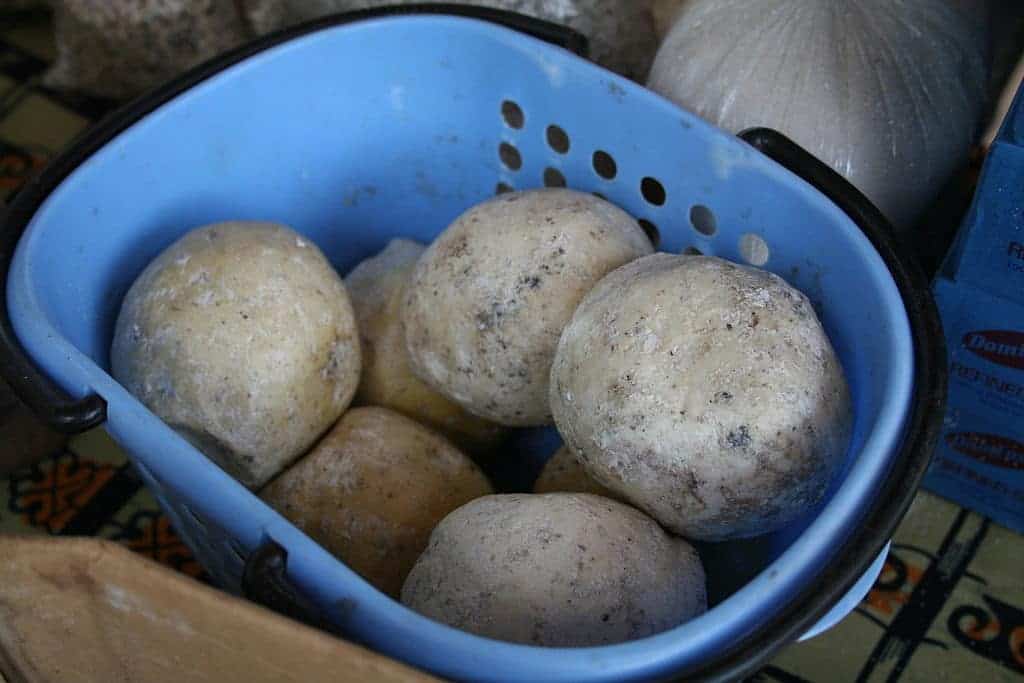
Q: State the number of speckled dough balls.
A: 7